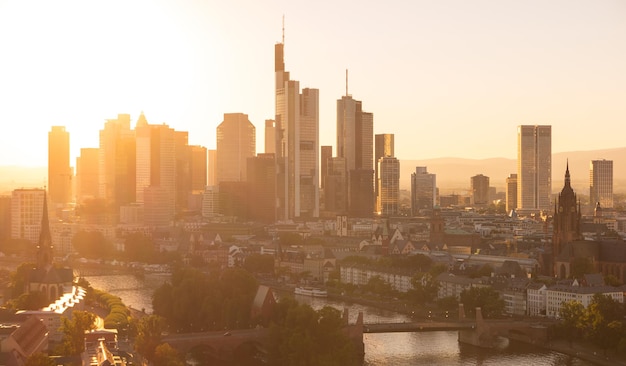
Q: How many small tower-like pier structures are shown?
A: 4